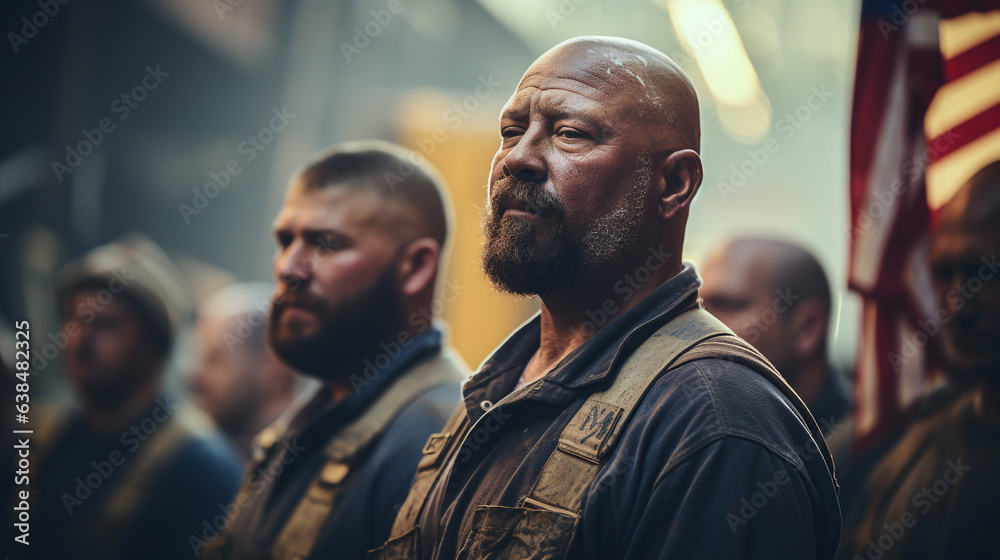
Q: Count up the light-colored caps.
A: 1